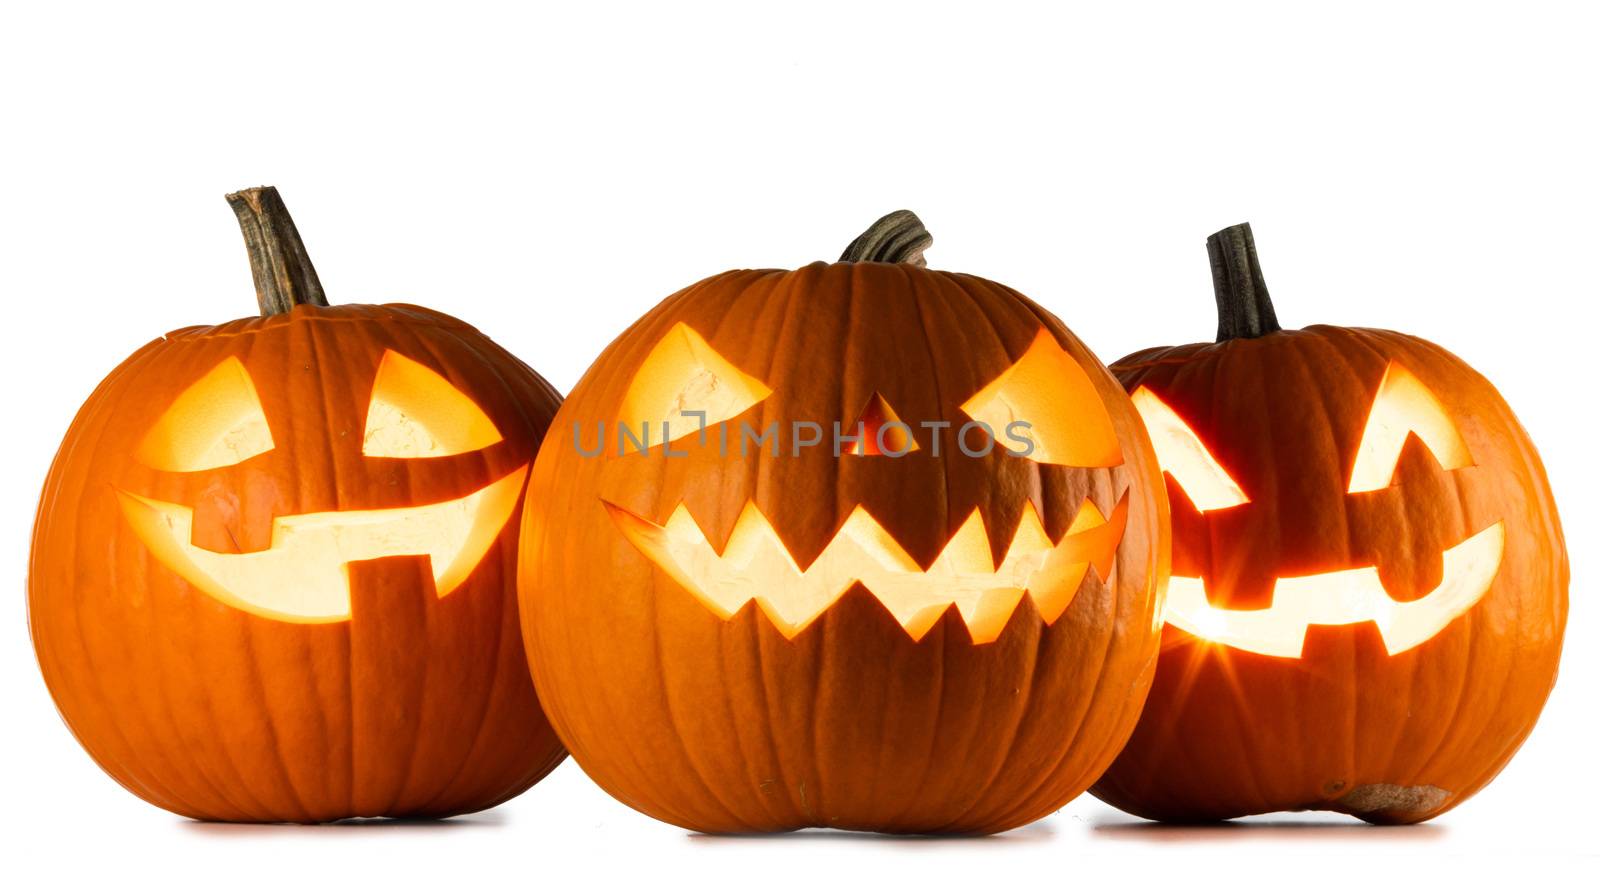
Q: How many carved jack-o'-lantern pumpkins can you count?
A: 3